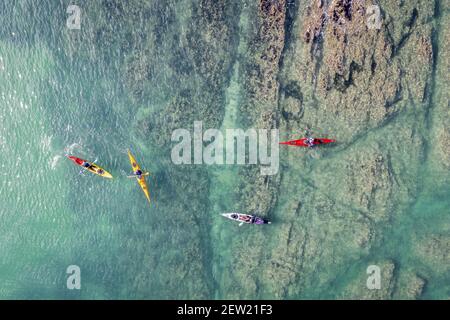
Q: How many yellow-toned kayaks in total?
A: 2